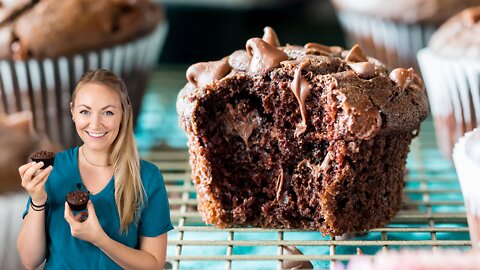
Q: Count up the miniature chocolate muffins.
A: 2